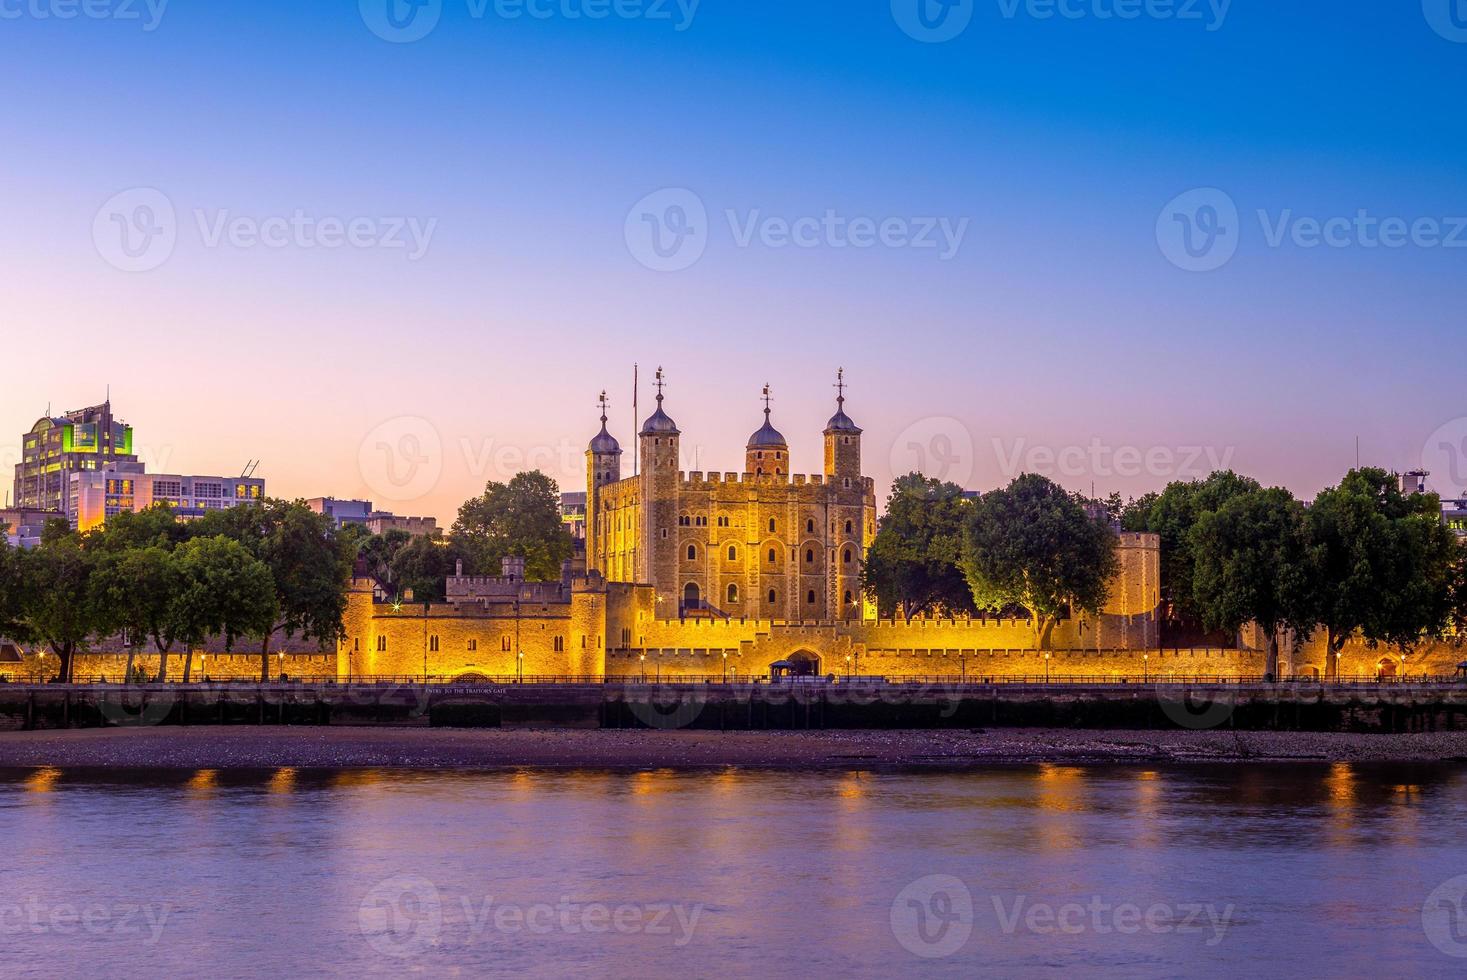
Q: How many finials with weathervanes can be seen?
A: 4